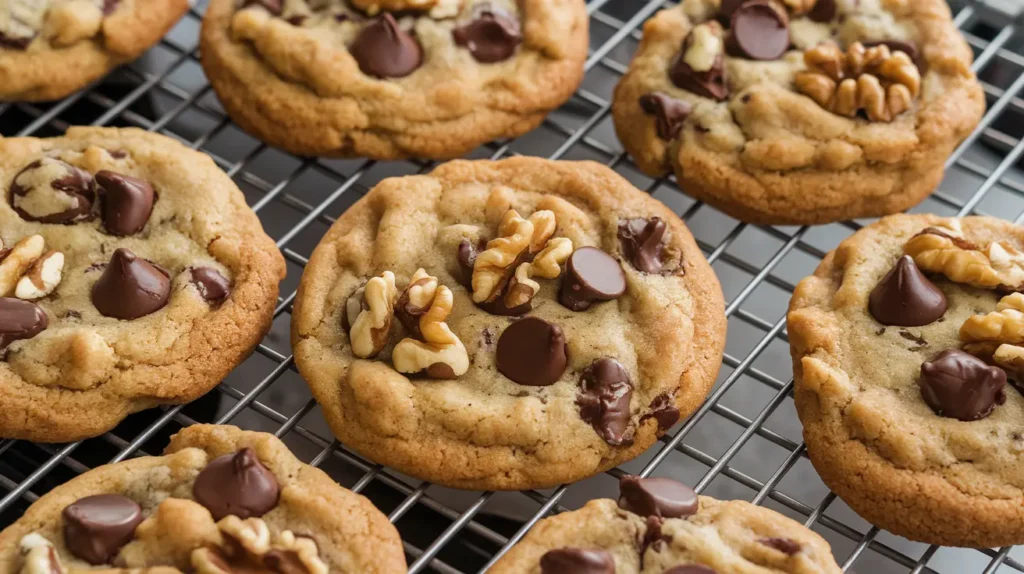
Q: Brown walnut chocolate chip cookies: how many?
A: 8